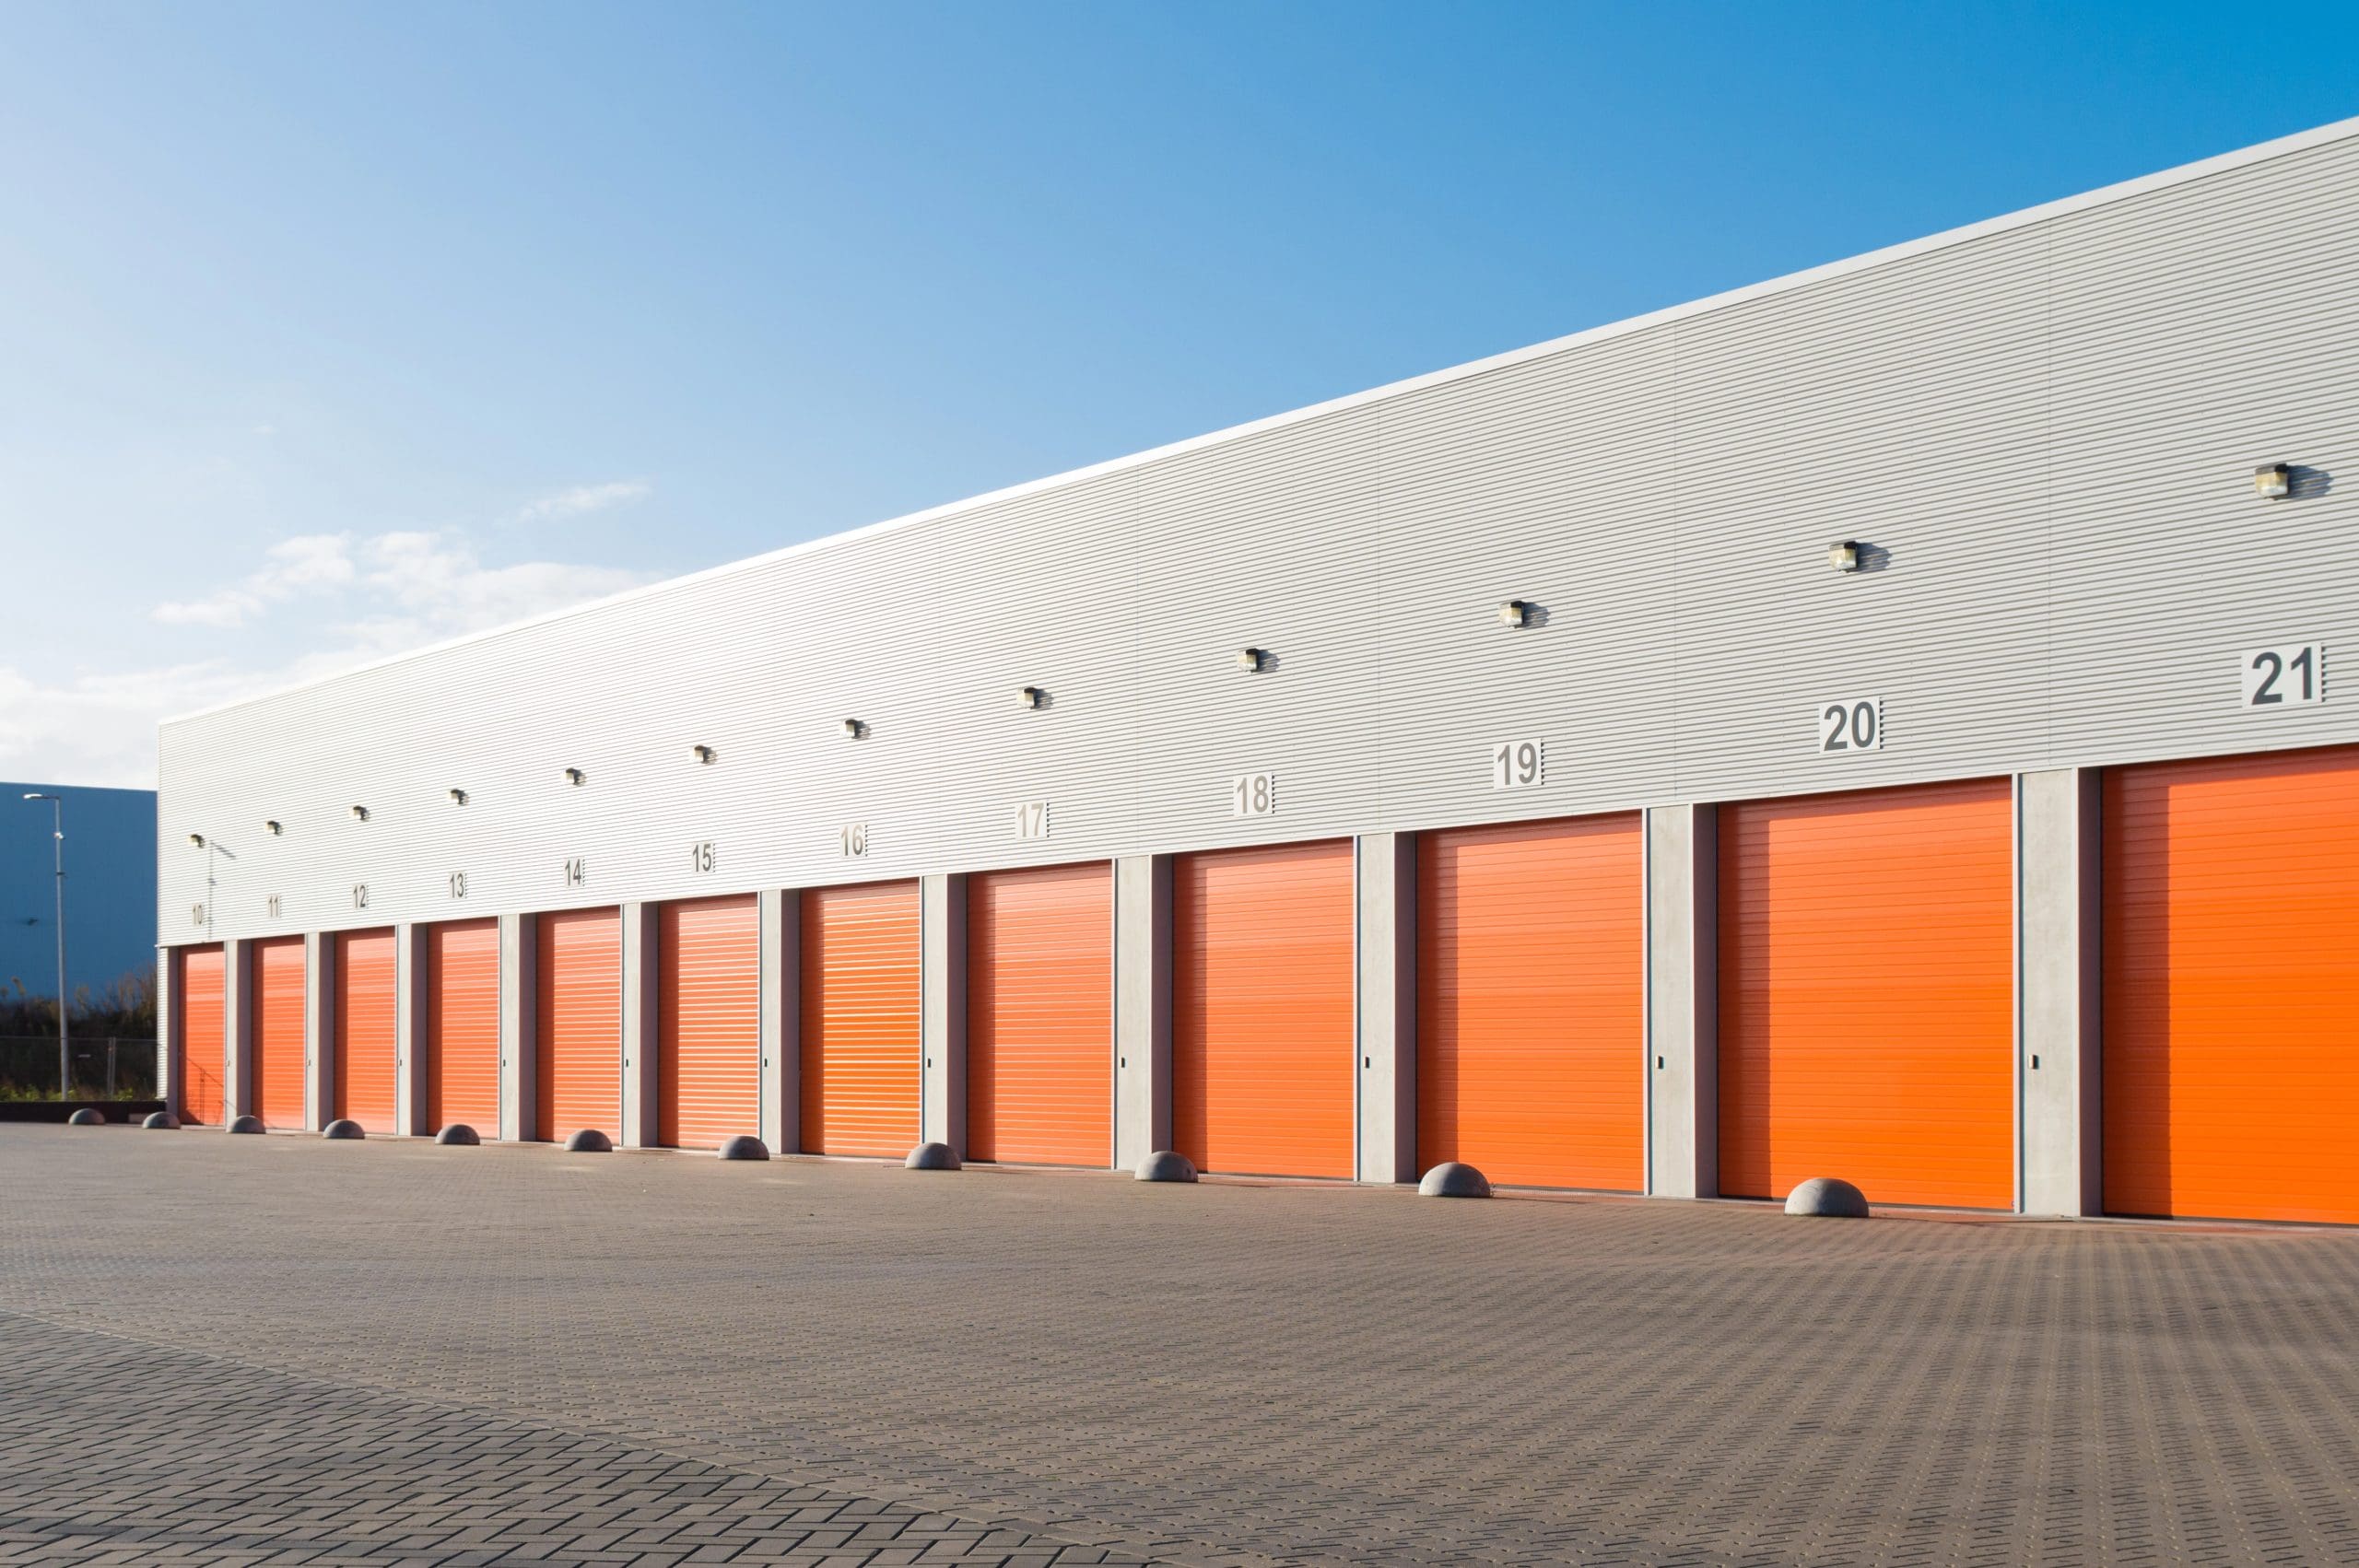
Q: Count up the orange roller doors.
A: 12